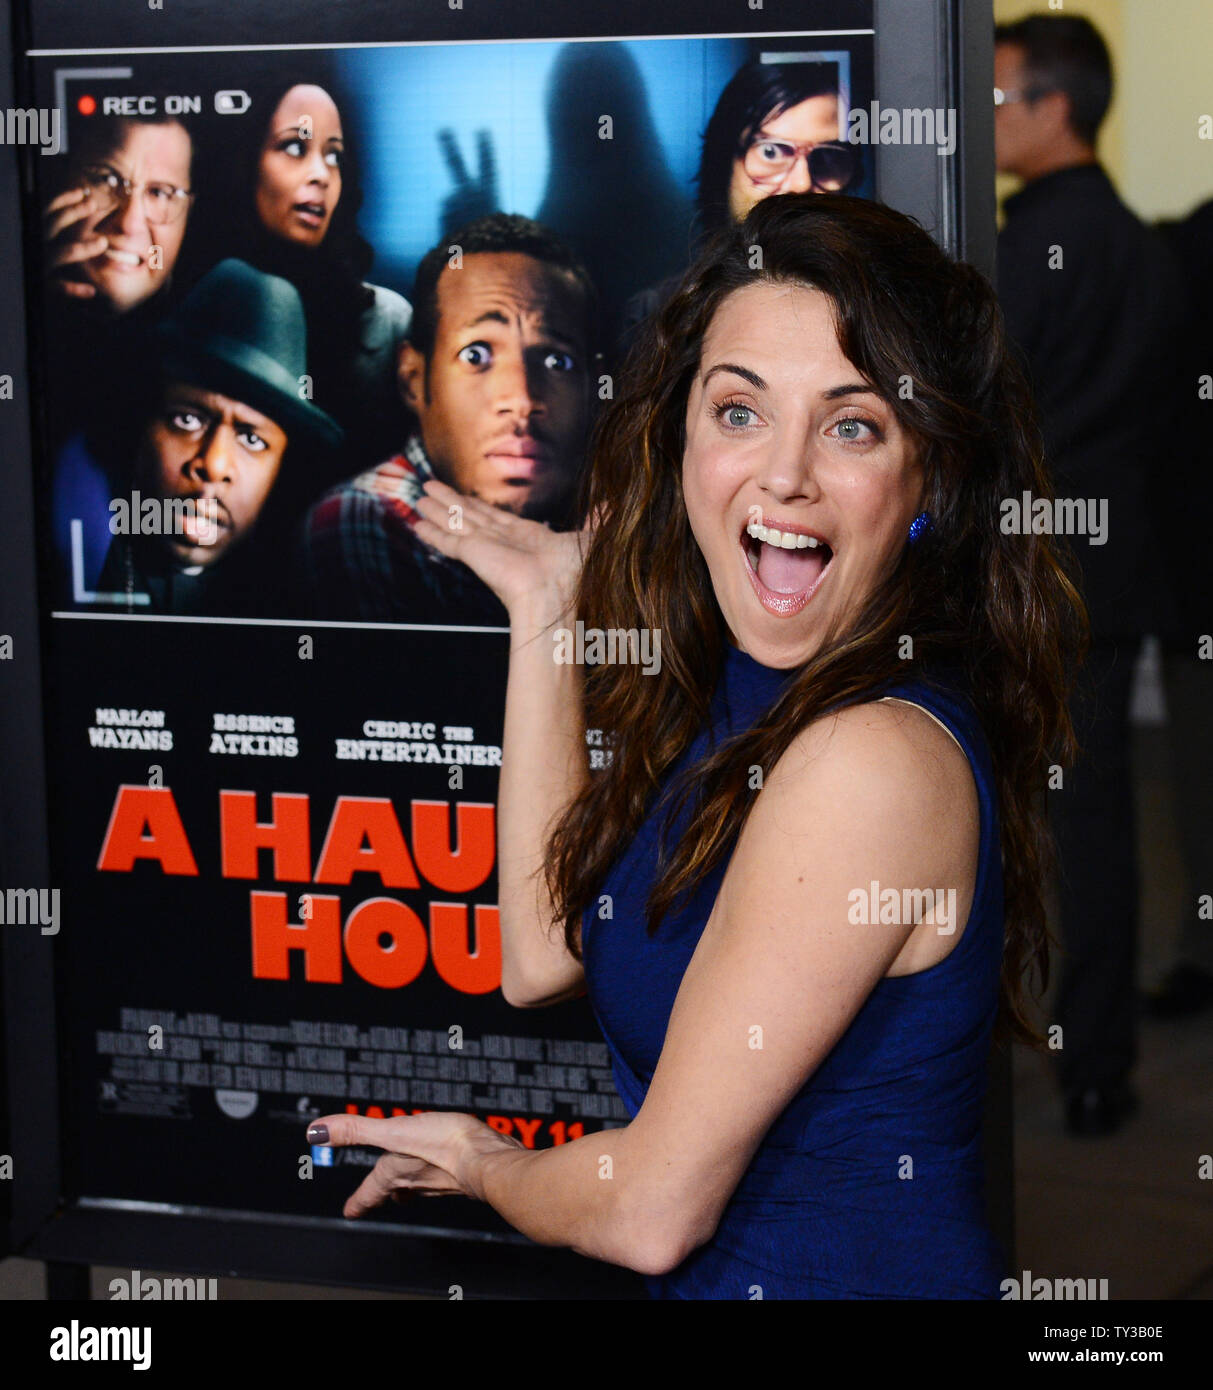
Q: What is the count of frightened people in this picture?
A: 5